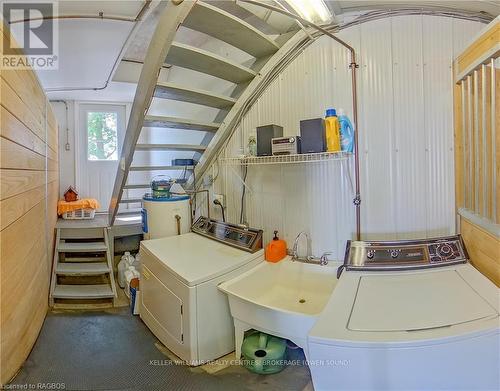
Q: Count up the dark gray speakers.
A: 2